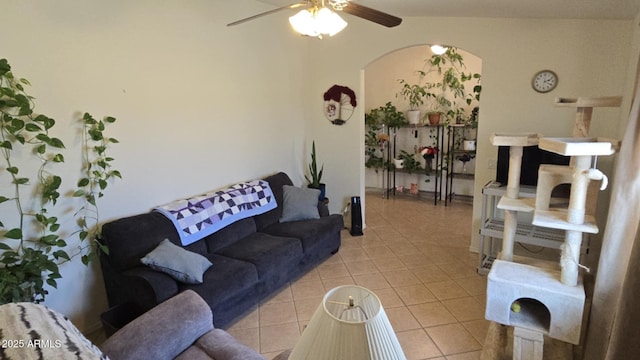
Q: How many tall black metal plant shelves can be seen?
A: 2